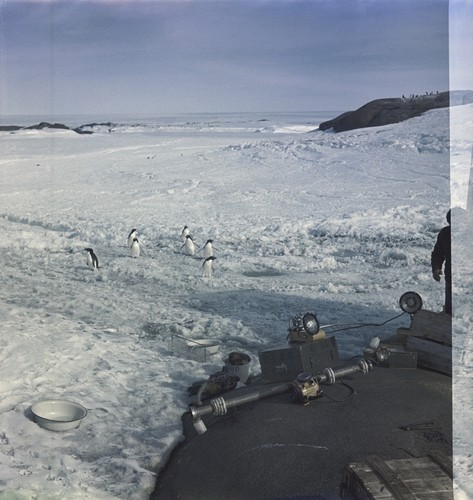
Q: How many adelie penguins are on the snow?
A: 7